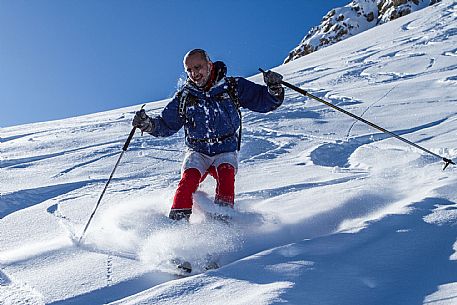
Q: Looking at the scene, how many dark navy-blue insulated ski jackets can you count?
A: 1